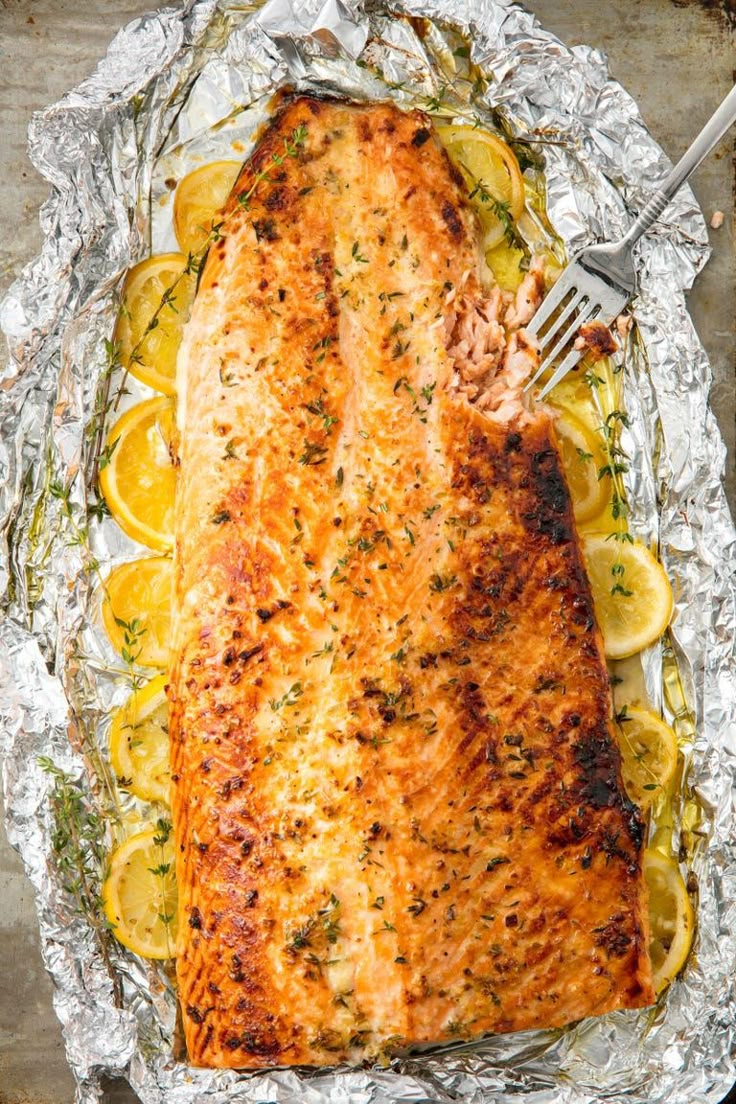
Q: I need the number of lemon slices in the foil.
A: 11